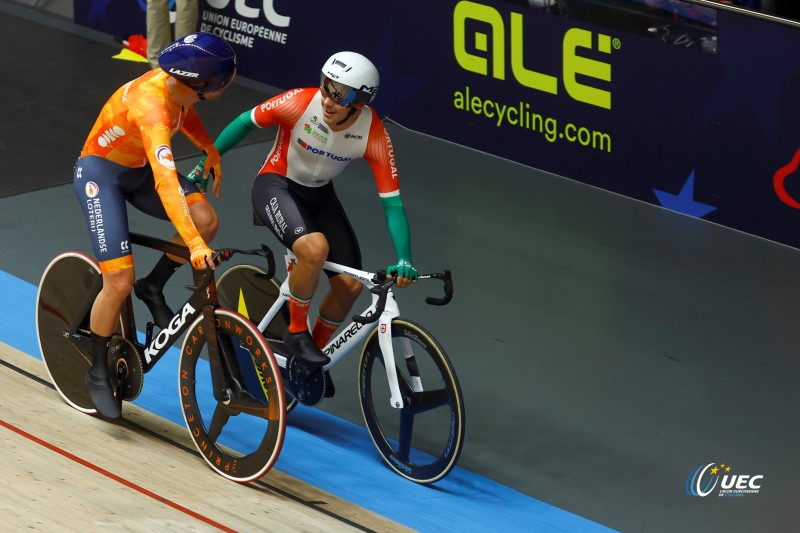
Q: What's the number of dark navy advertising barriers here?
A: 2